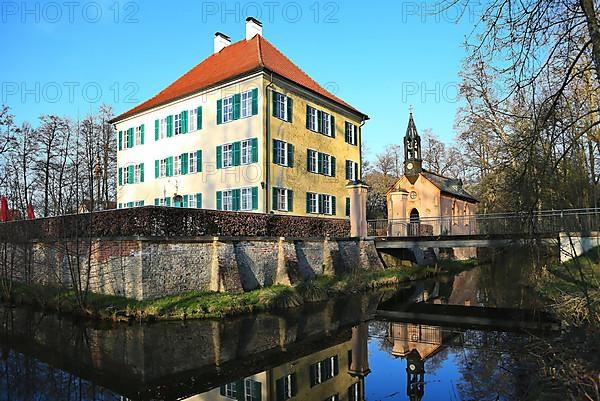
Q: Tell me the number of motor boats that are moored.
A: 0